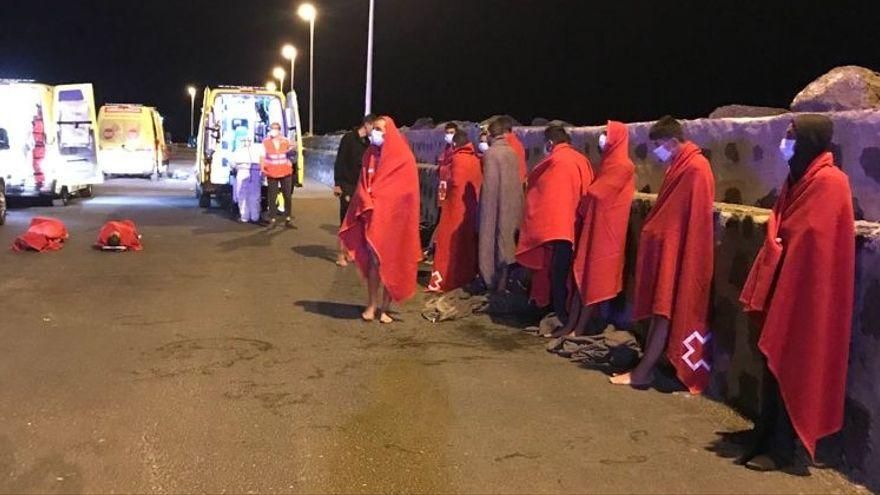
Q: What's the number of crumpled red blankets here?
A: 2